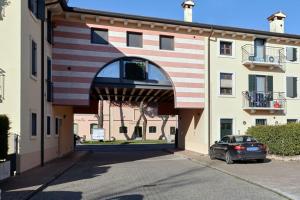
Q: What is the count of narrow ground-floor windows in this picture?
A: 3